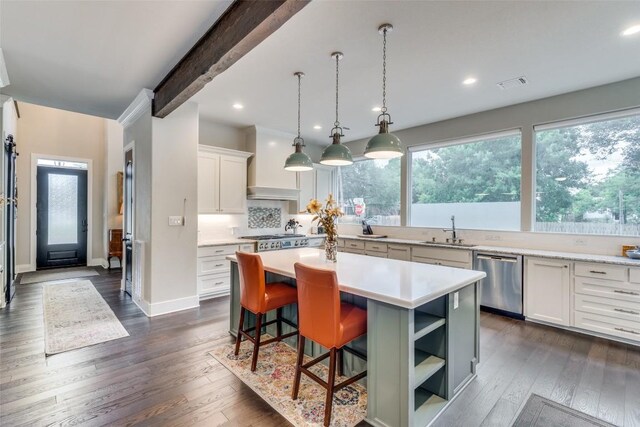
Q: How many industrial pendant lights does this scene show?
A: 3